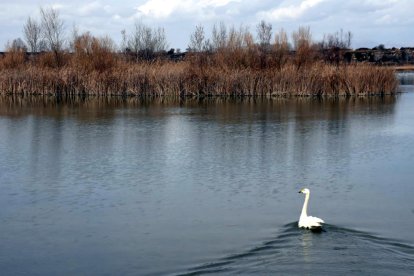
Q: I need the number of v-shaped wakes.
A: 1